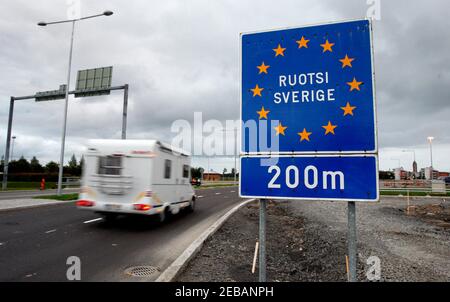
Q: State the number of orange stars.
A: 12